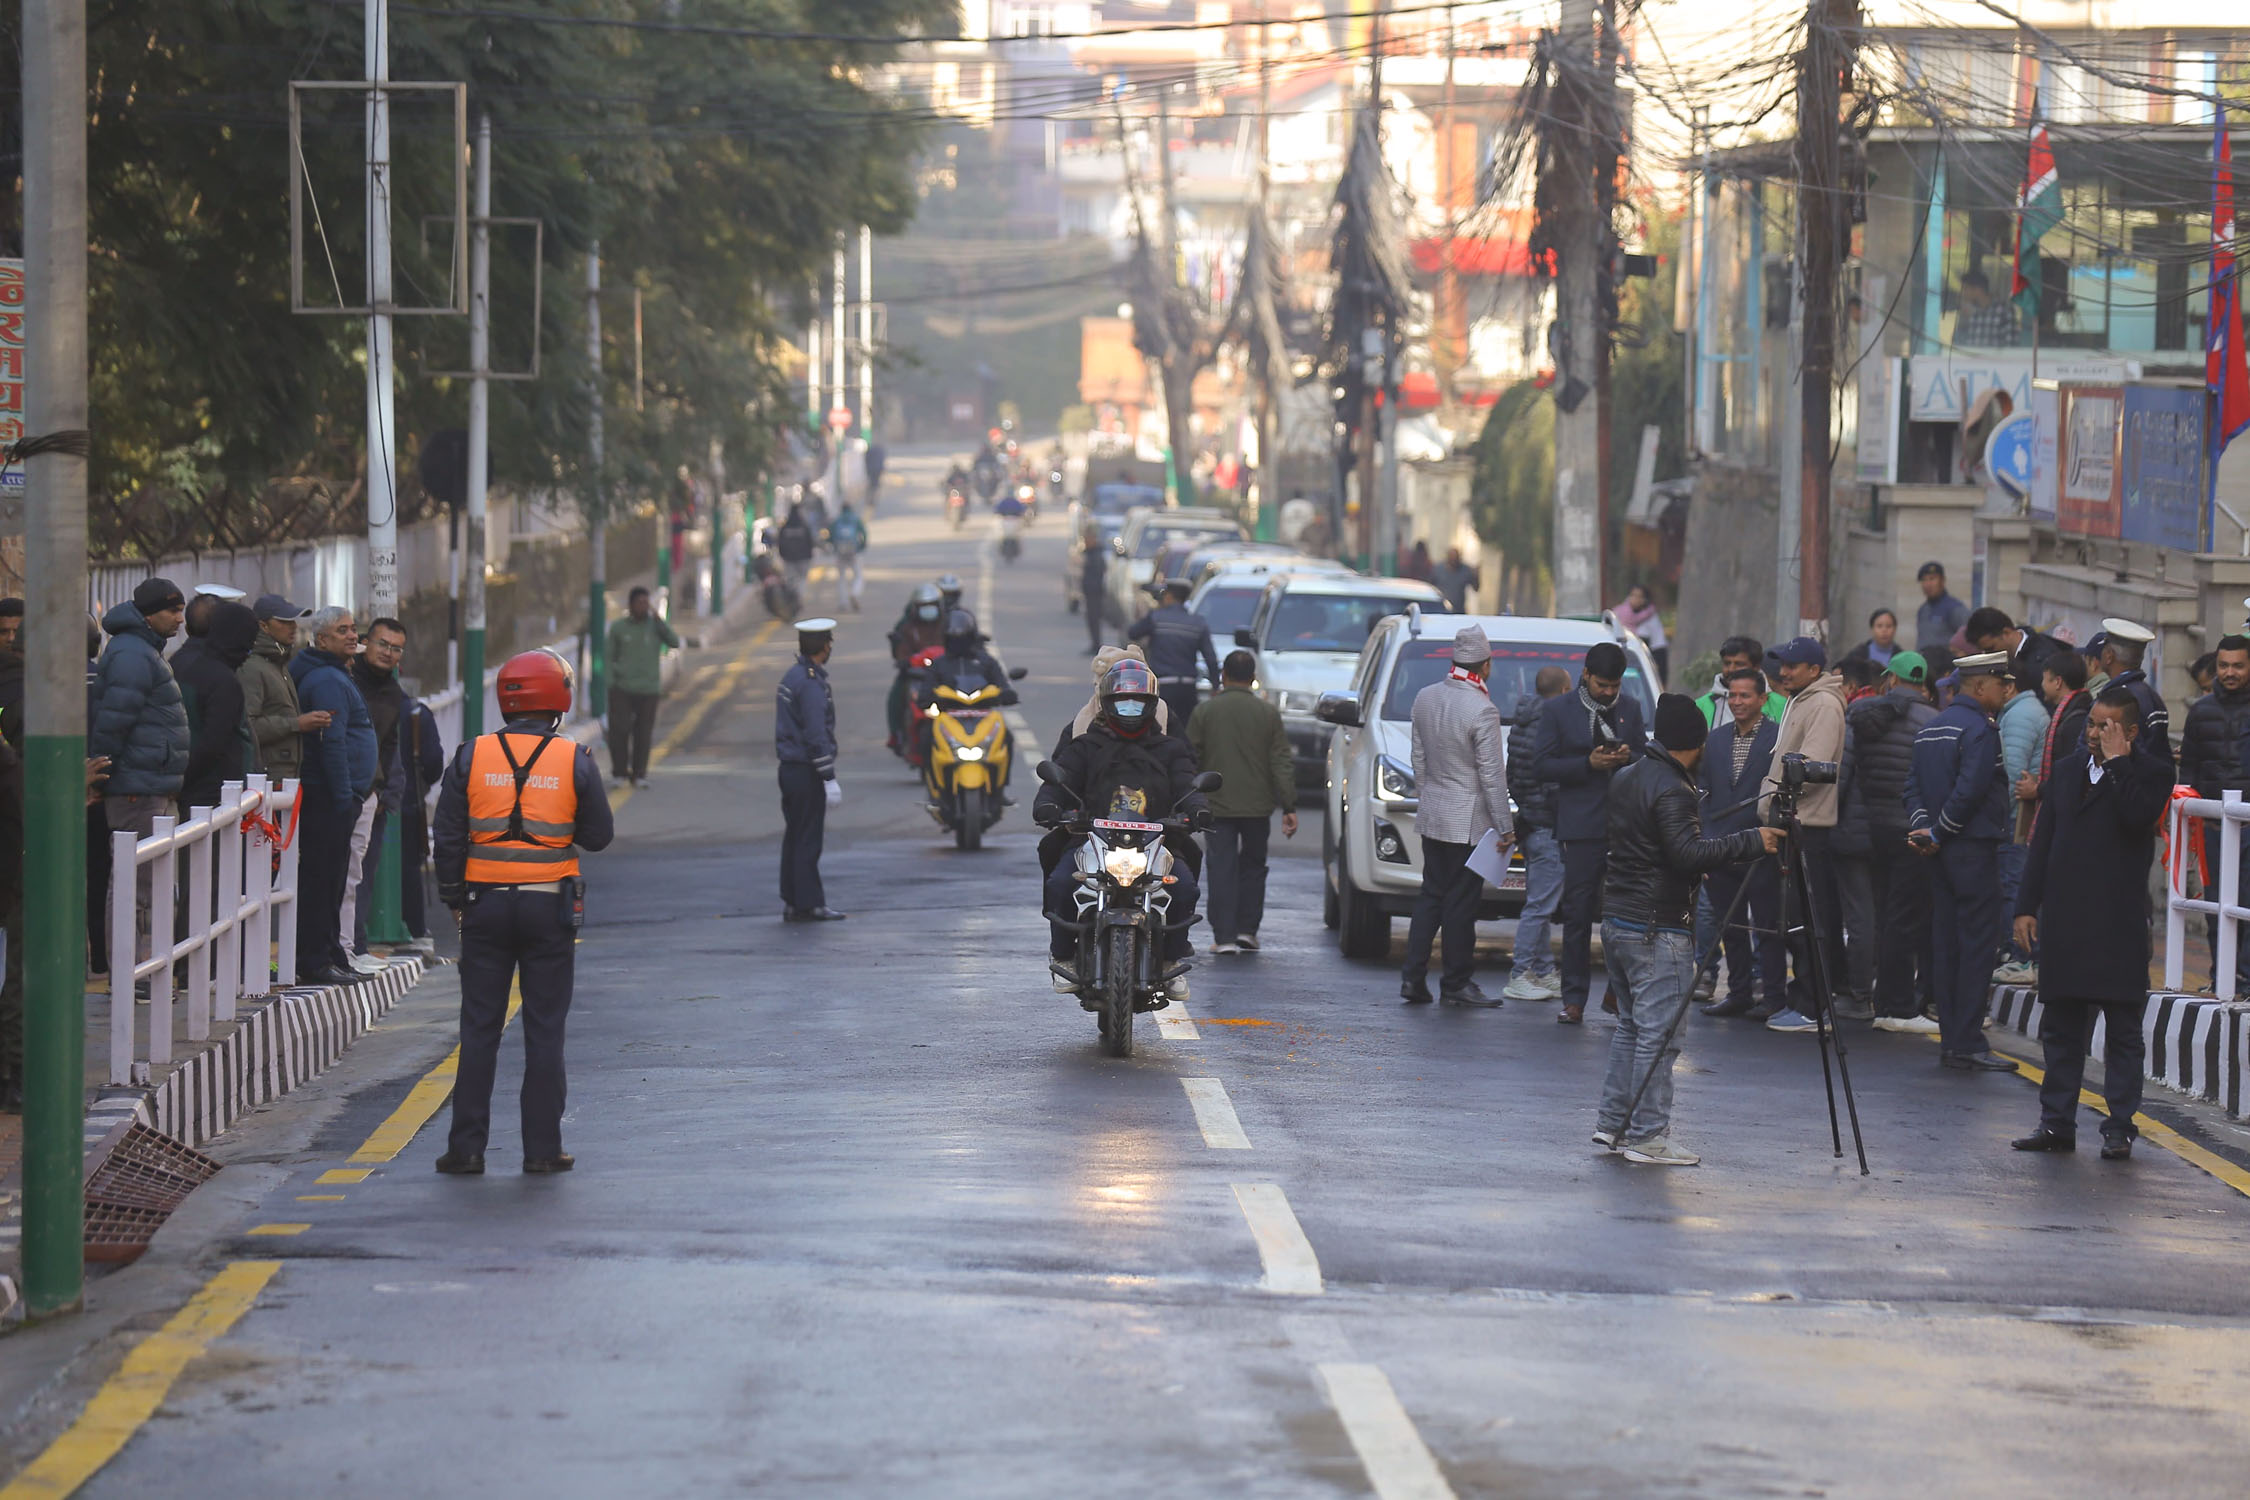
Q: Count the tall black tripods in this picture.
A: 1